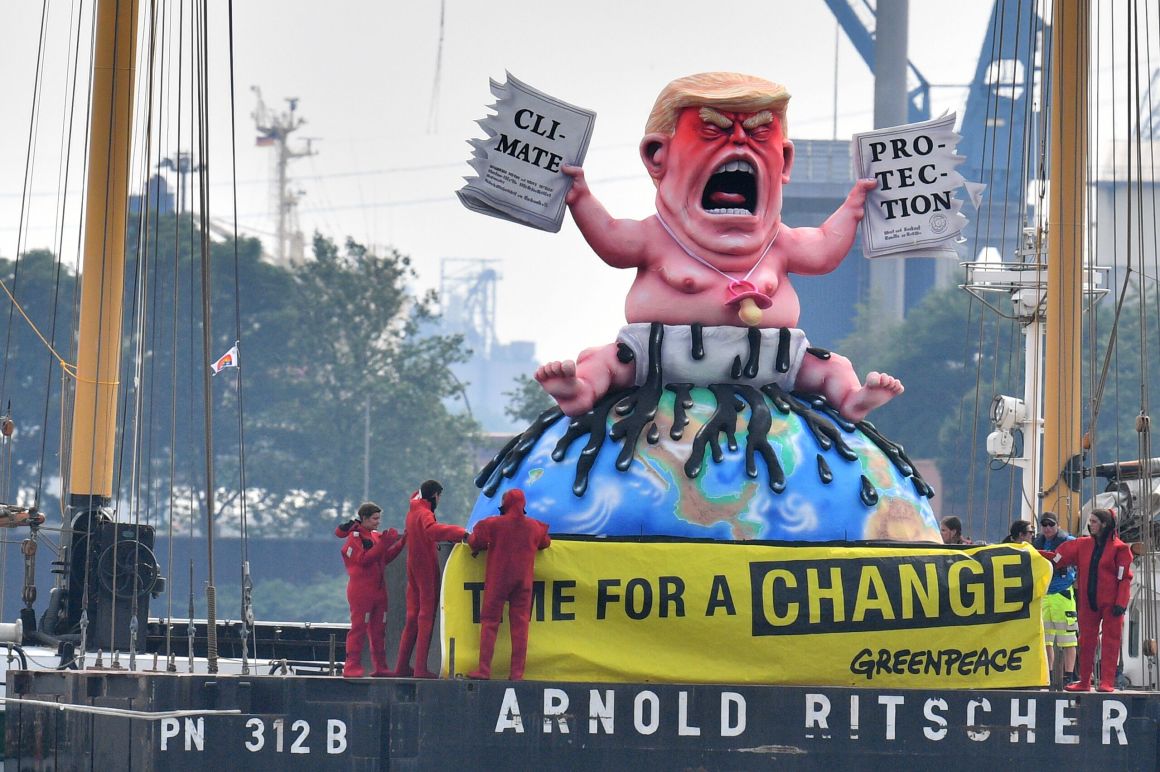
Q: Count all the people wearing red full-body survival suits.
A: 4